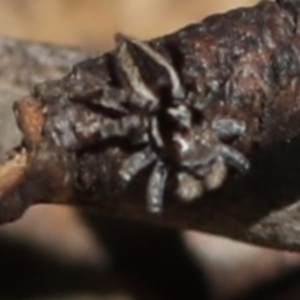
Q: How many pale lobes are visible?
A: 2